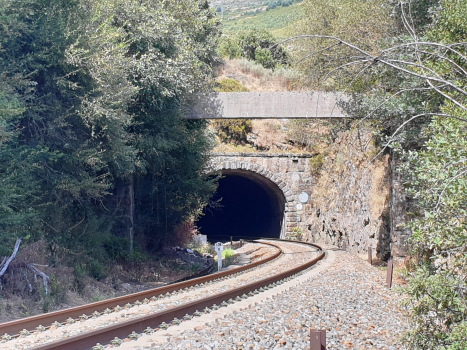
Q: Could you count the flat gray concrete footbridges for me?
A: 1